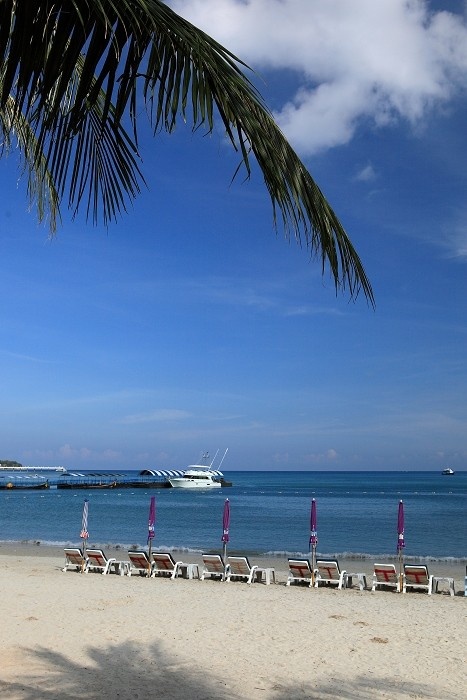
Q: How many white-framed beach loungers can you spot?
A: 10